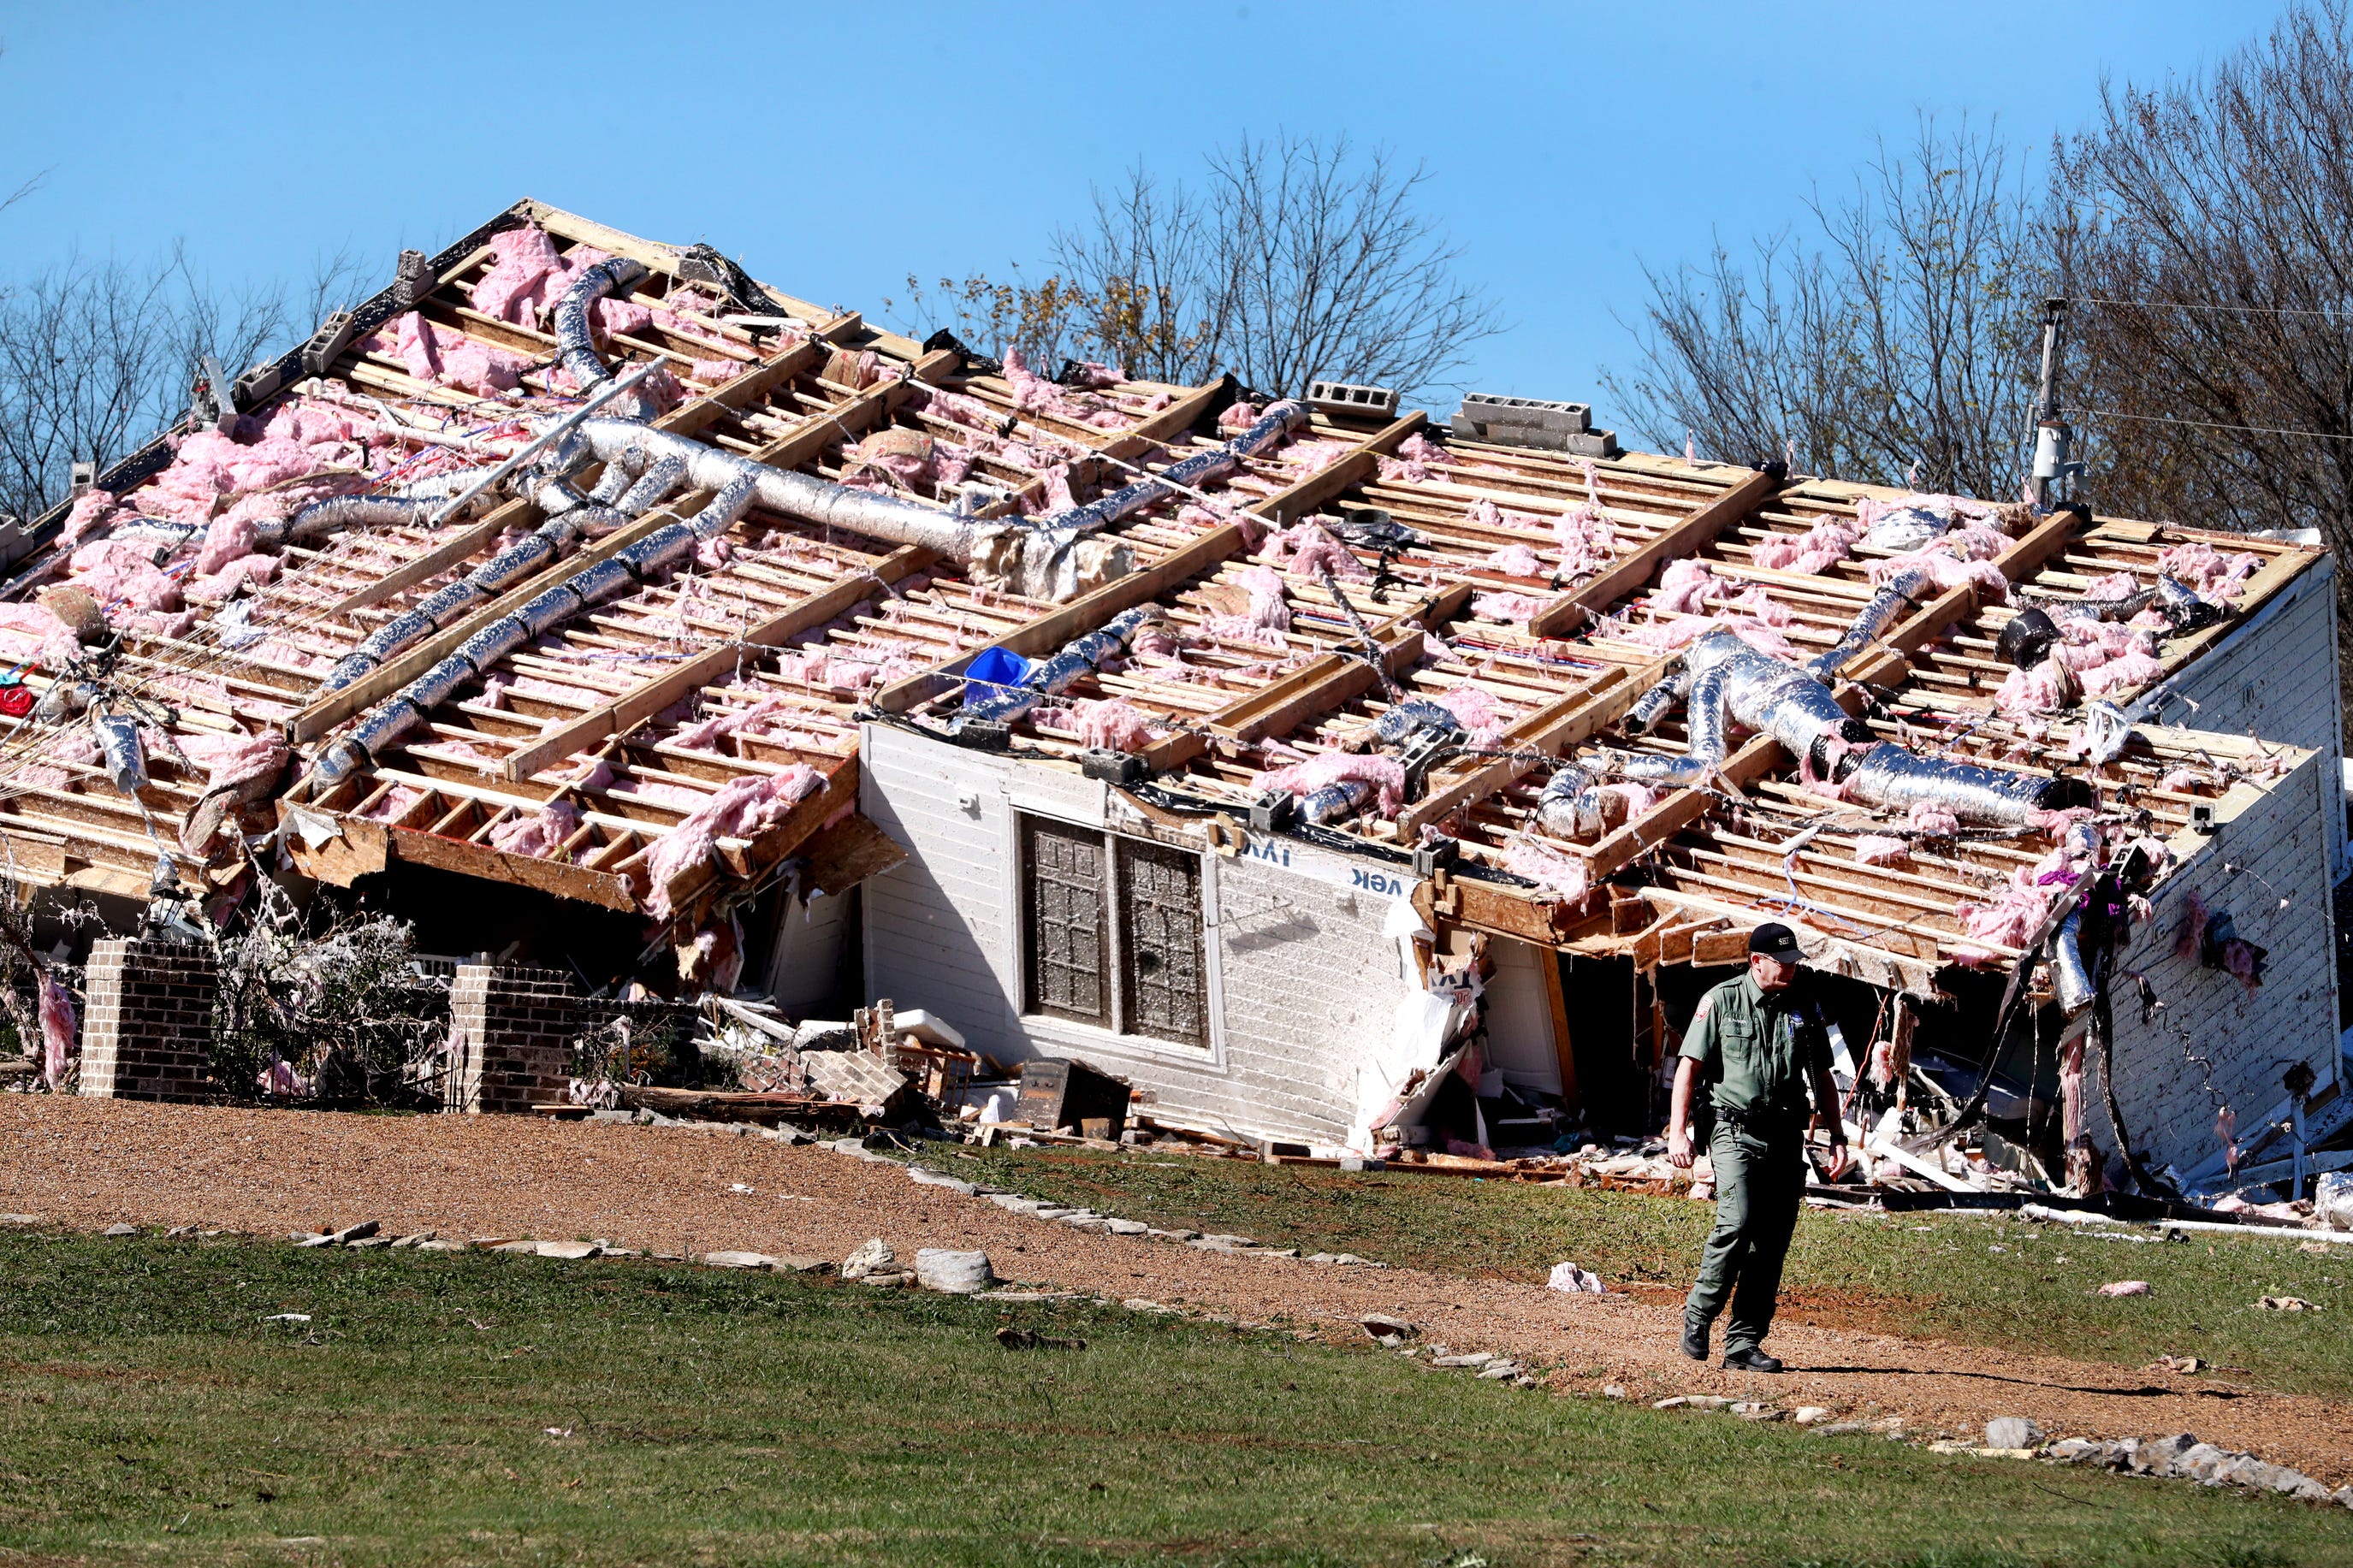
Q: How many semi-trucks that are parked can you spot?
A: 0